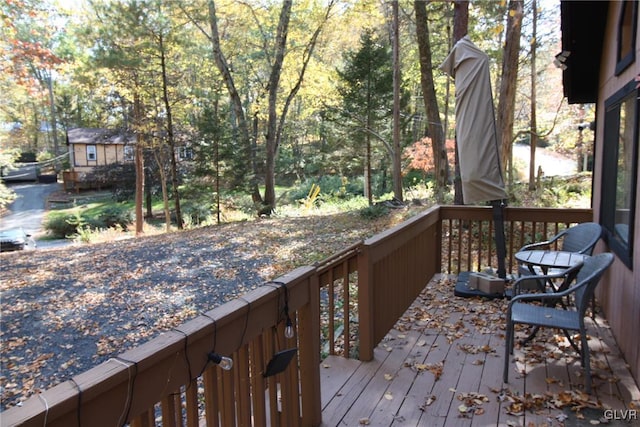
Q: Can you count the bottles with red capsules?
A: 0